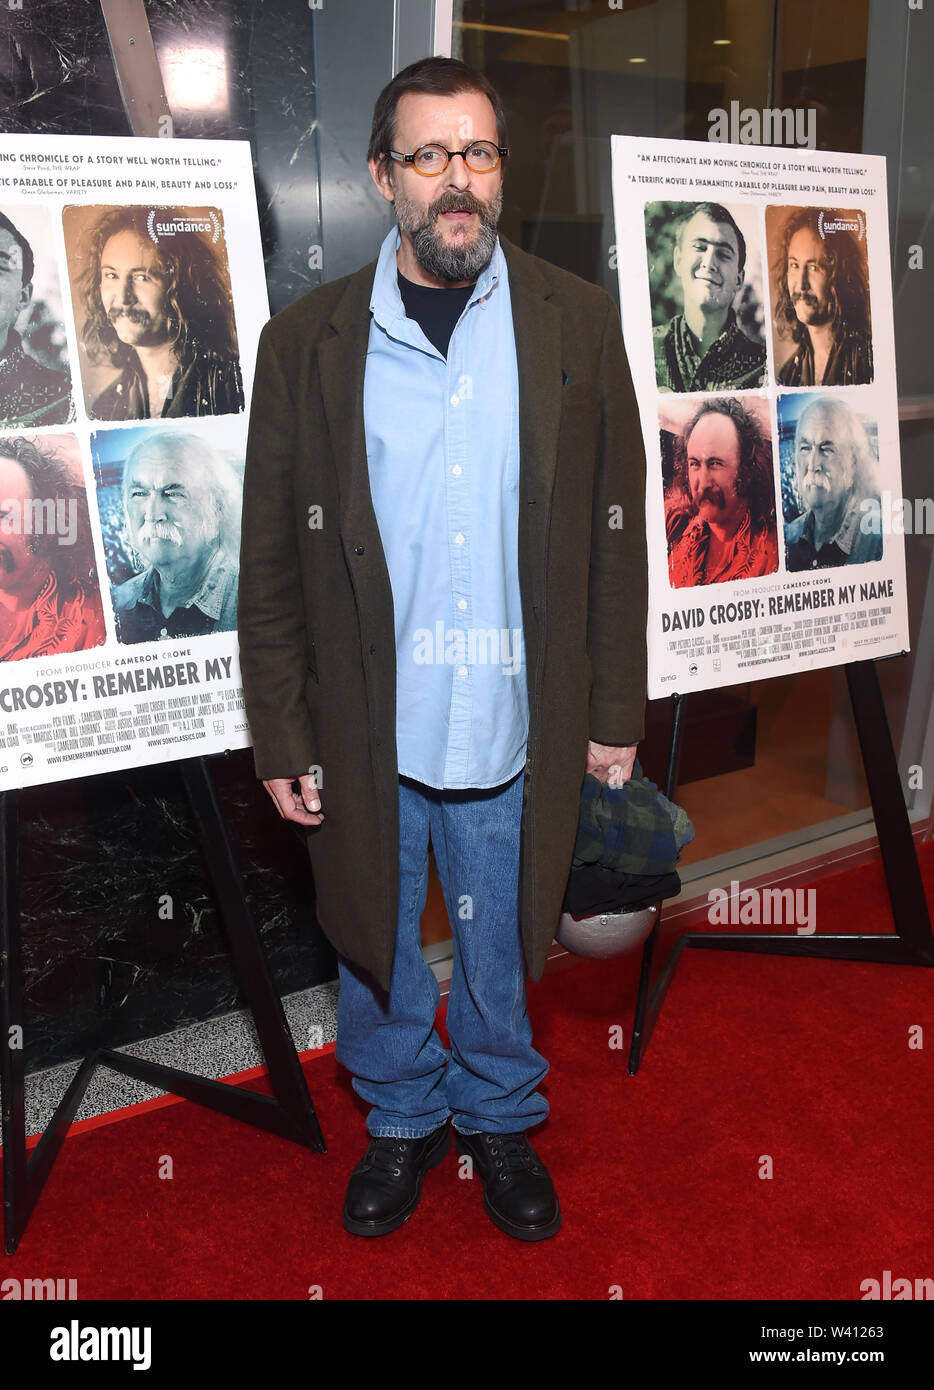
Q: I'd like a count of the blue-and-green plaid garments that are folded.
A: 1